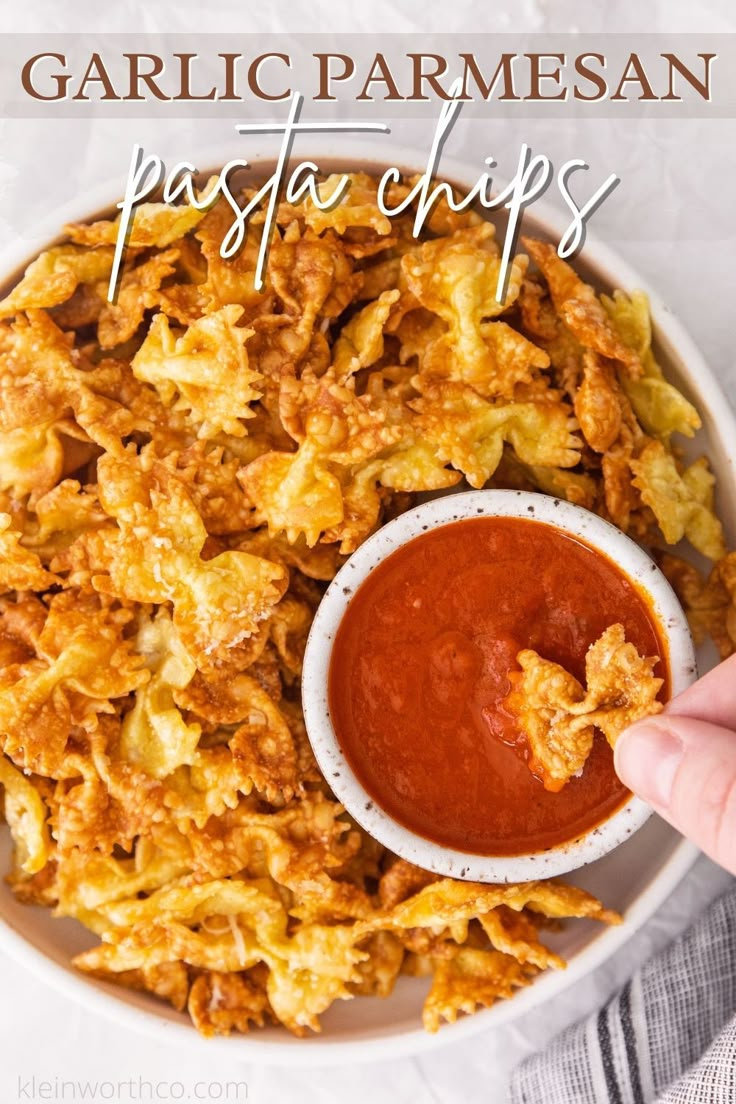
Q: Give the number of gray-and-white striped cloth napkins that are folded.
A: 1